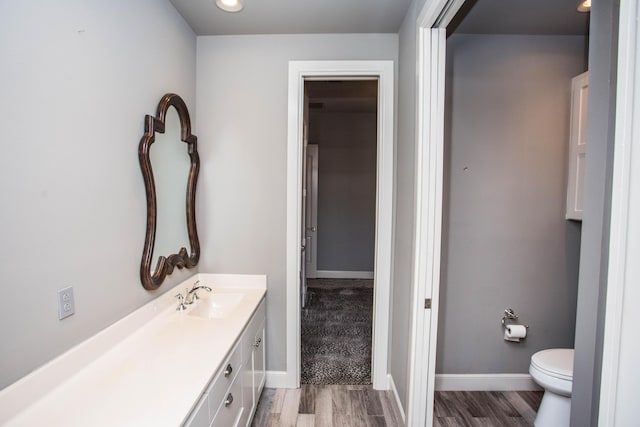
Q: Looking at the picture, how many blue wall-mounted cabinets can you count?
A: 0